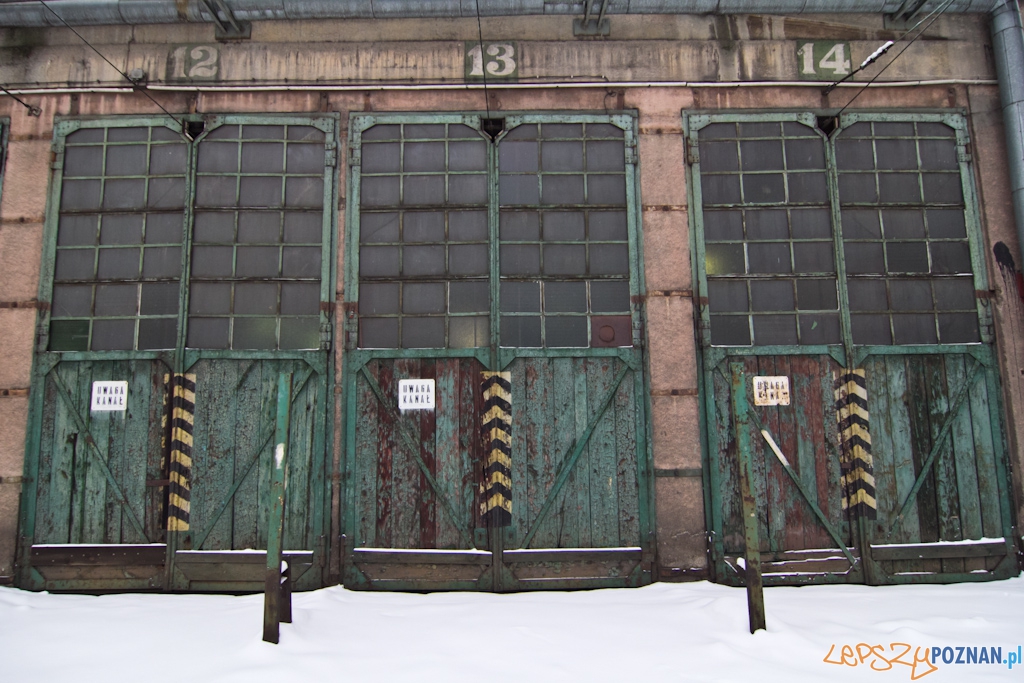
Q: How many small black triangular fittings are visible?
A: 3